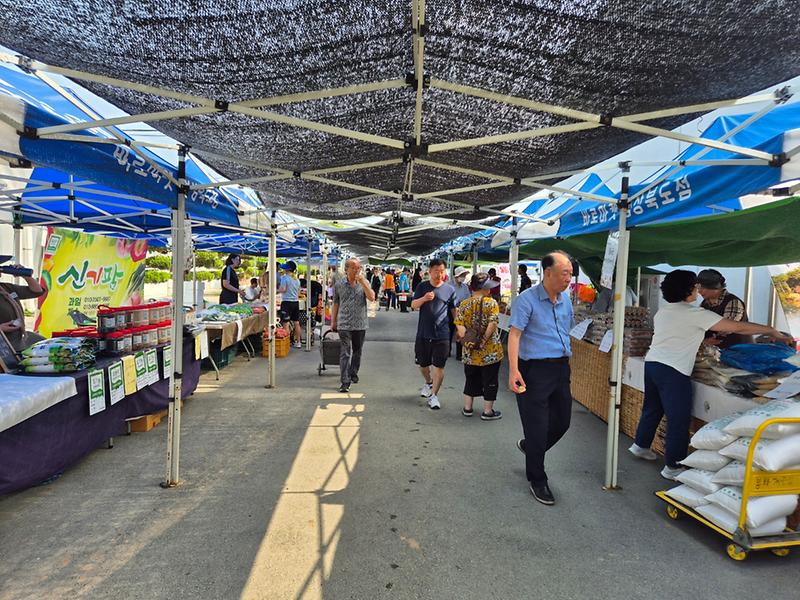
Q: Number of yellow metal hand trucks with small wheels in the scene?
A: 1